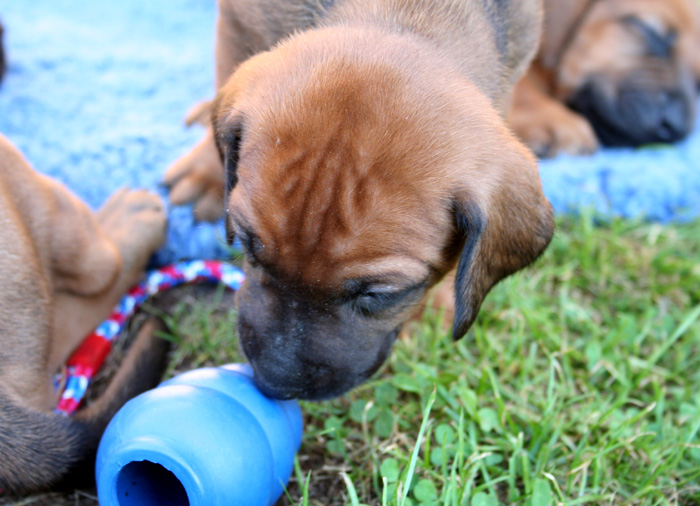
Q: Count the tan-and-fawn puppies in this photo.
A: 3